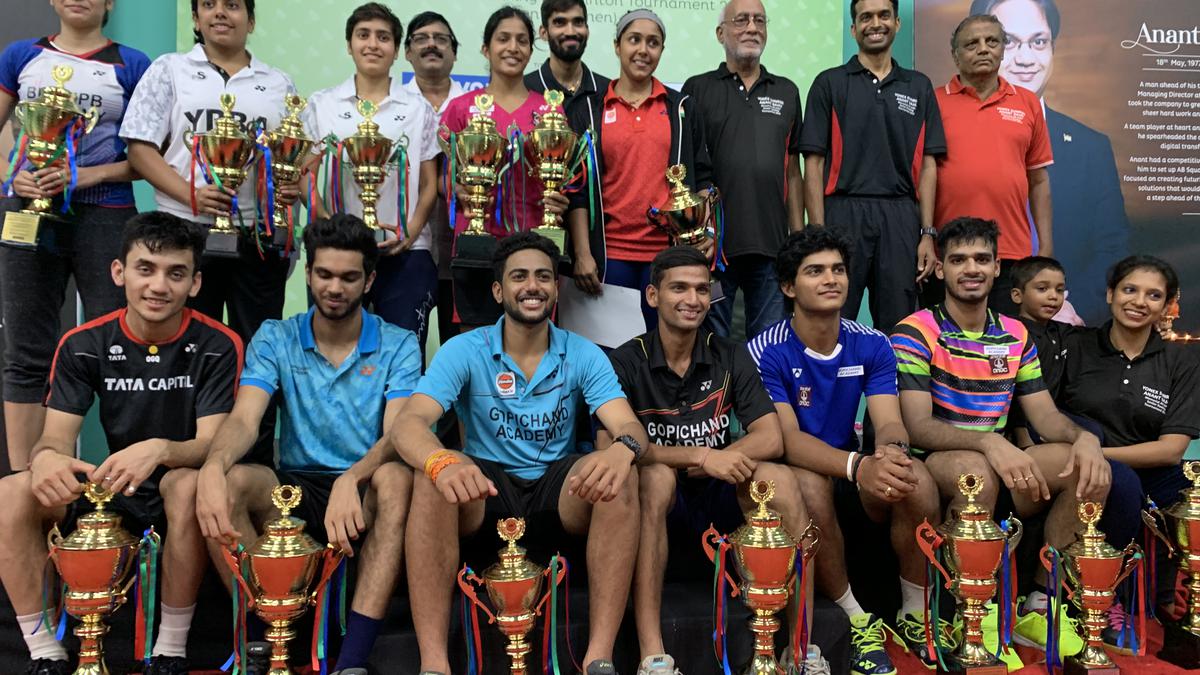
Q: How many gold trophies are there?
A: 14